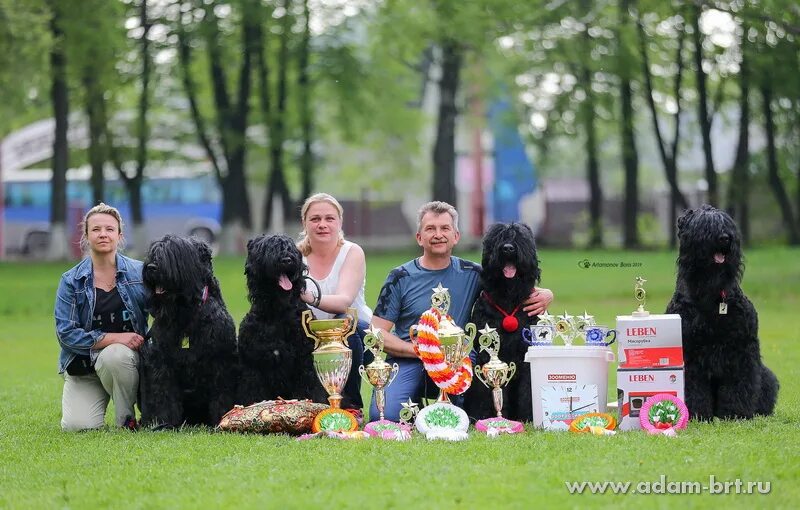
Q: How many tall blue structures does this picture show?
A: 1